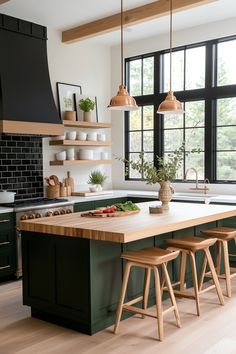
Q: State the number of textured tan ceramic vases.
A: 1